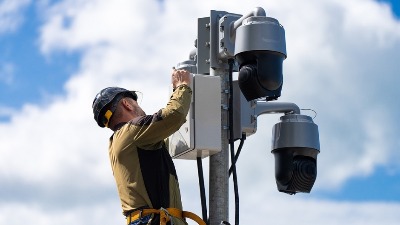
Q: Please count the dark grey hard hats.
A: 1